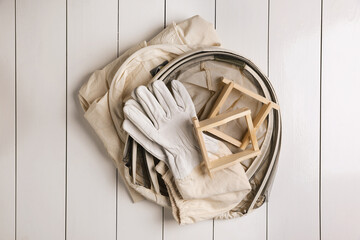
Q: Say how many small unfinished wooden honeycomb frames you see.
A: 2